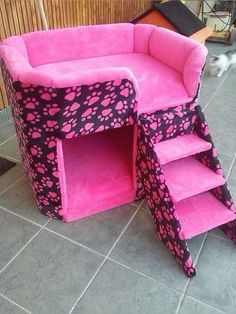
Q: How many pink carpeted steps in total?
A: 3